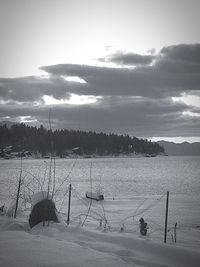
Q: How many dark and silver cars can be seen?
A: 0